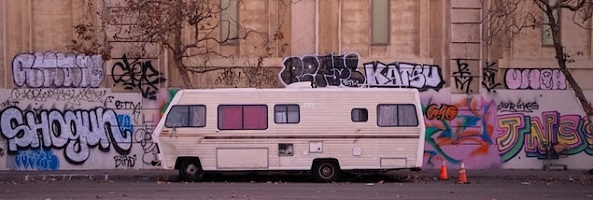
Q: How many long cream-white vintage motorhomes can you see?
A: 1